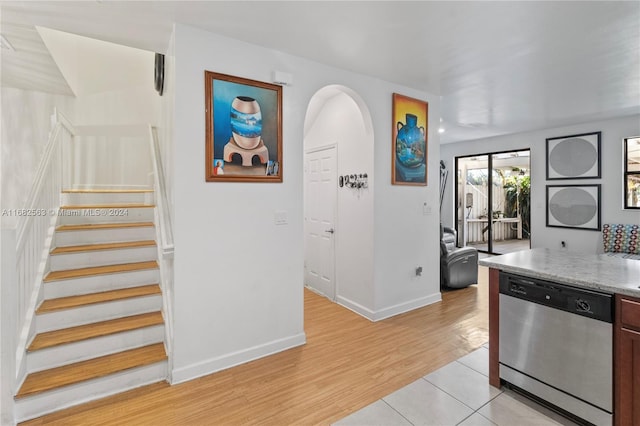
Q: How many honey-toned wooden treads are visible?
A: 8